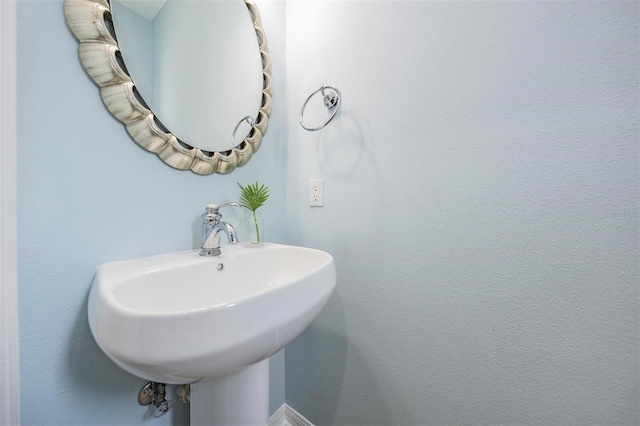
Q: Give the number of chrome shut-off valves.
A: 1